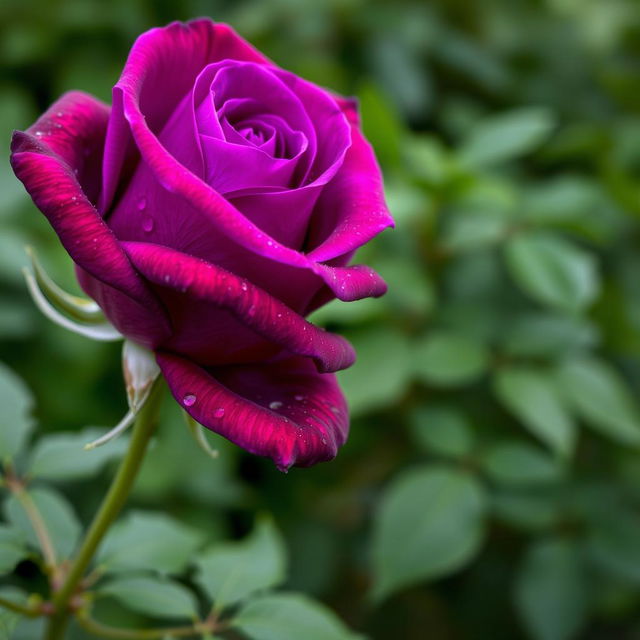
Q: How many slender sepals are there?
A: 4